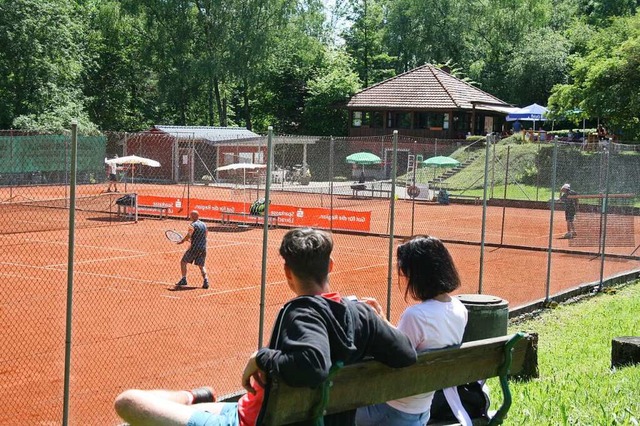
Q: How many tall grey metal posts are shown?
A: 6